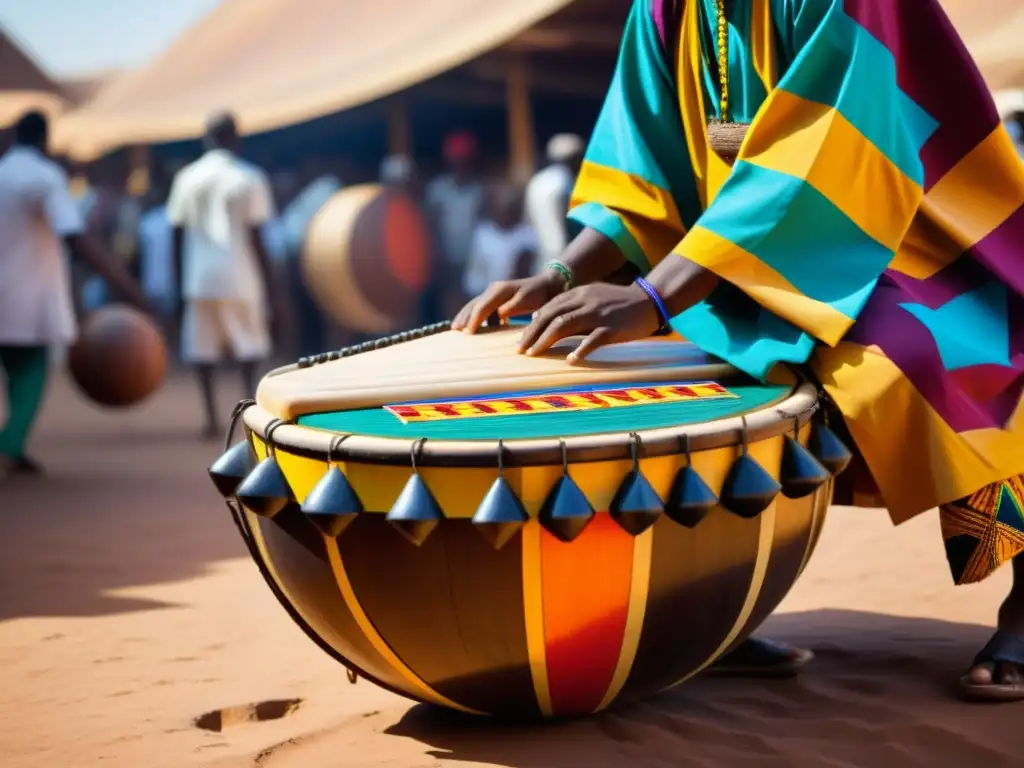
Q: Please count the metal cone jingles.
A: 11